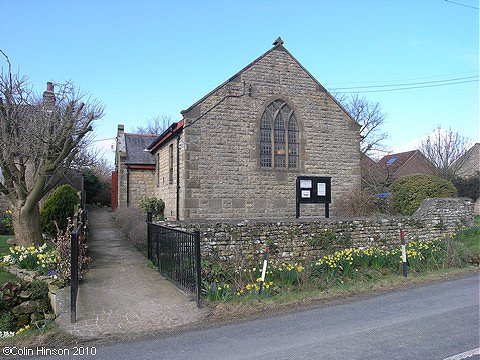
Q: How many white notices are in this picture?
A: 3